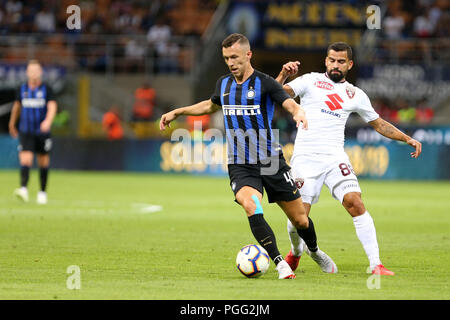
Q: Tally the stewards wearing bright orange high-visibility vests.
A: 3